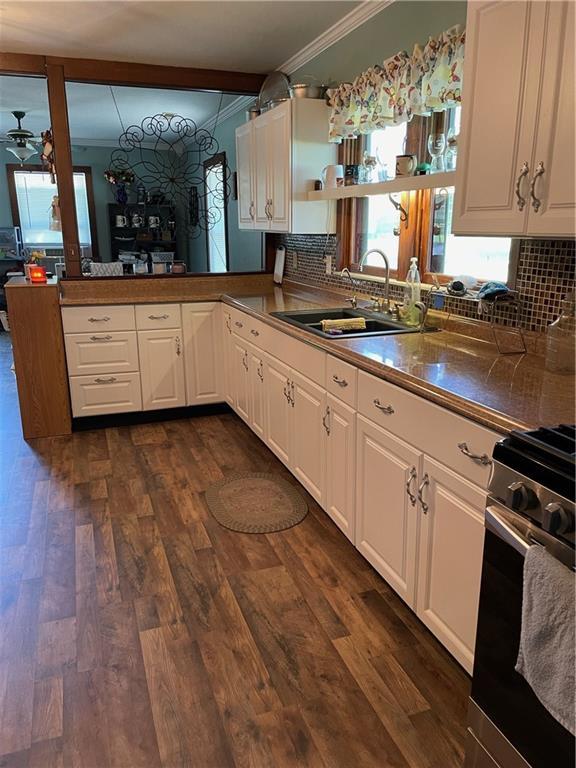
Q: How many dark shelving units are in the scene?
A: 1